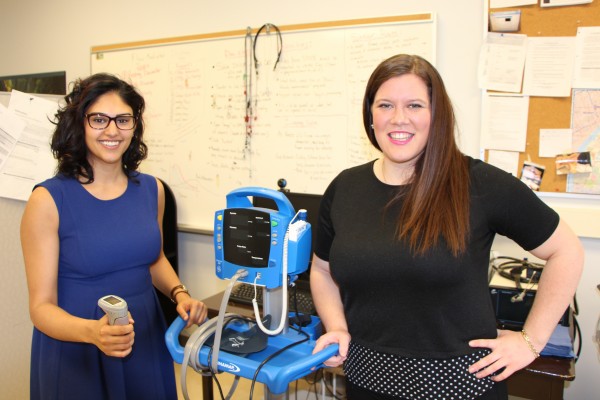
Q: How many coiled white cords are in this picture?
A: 1